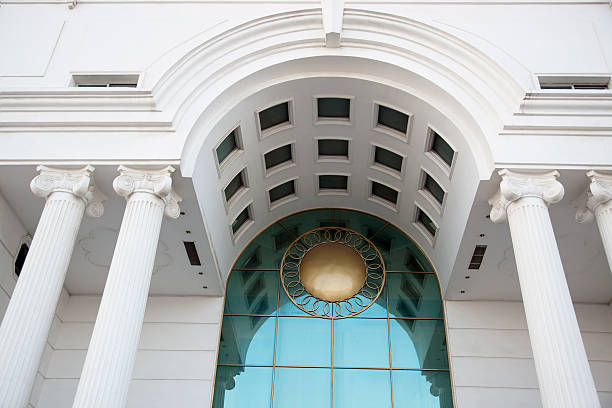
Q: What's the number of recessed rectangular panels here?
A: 15